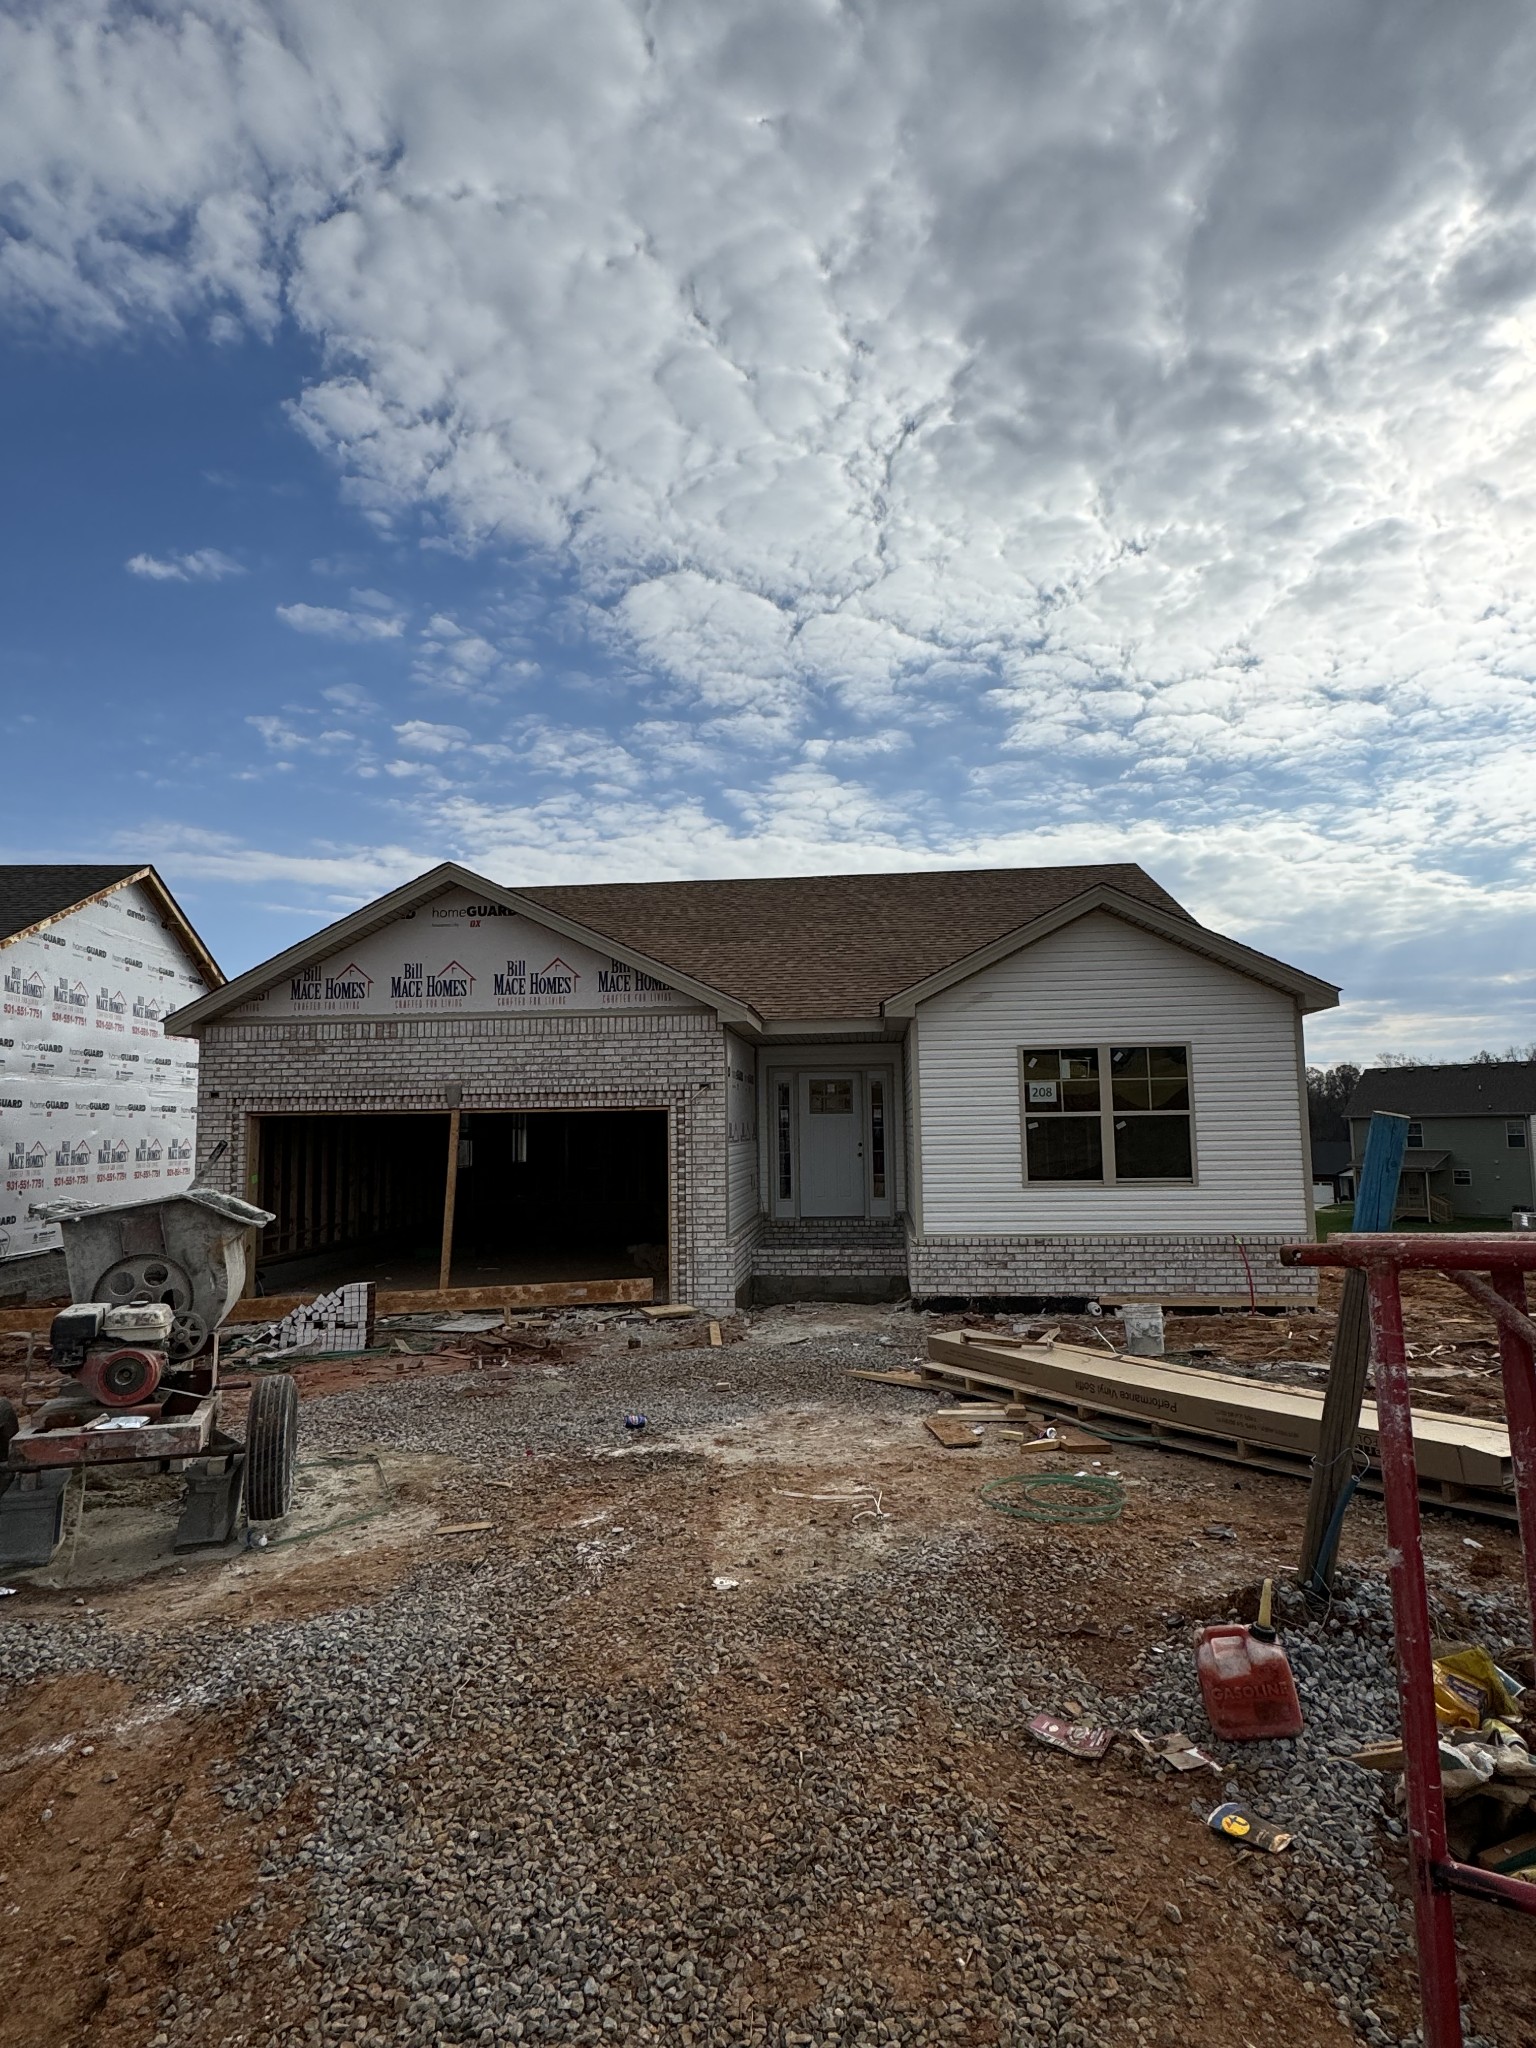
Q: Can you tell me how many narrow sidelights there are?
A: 2